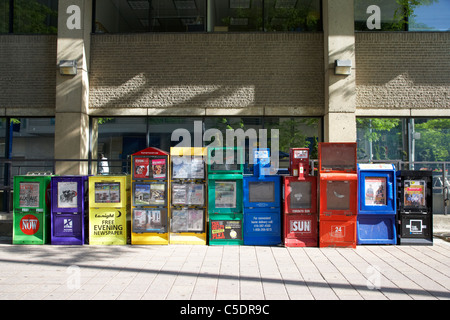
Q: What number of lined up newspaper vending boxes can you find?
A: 11